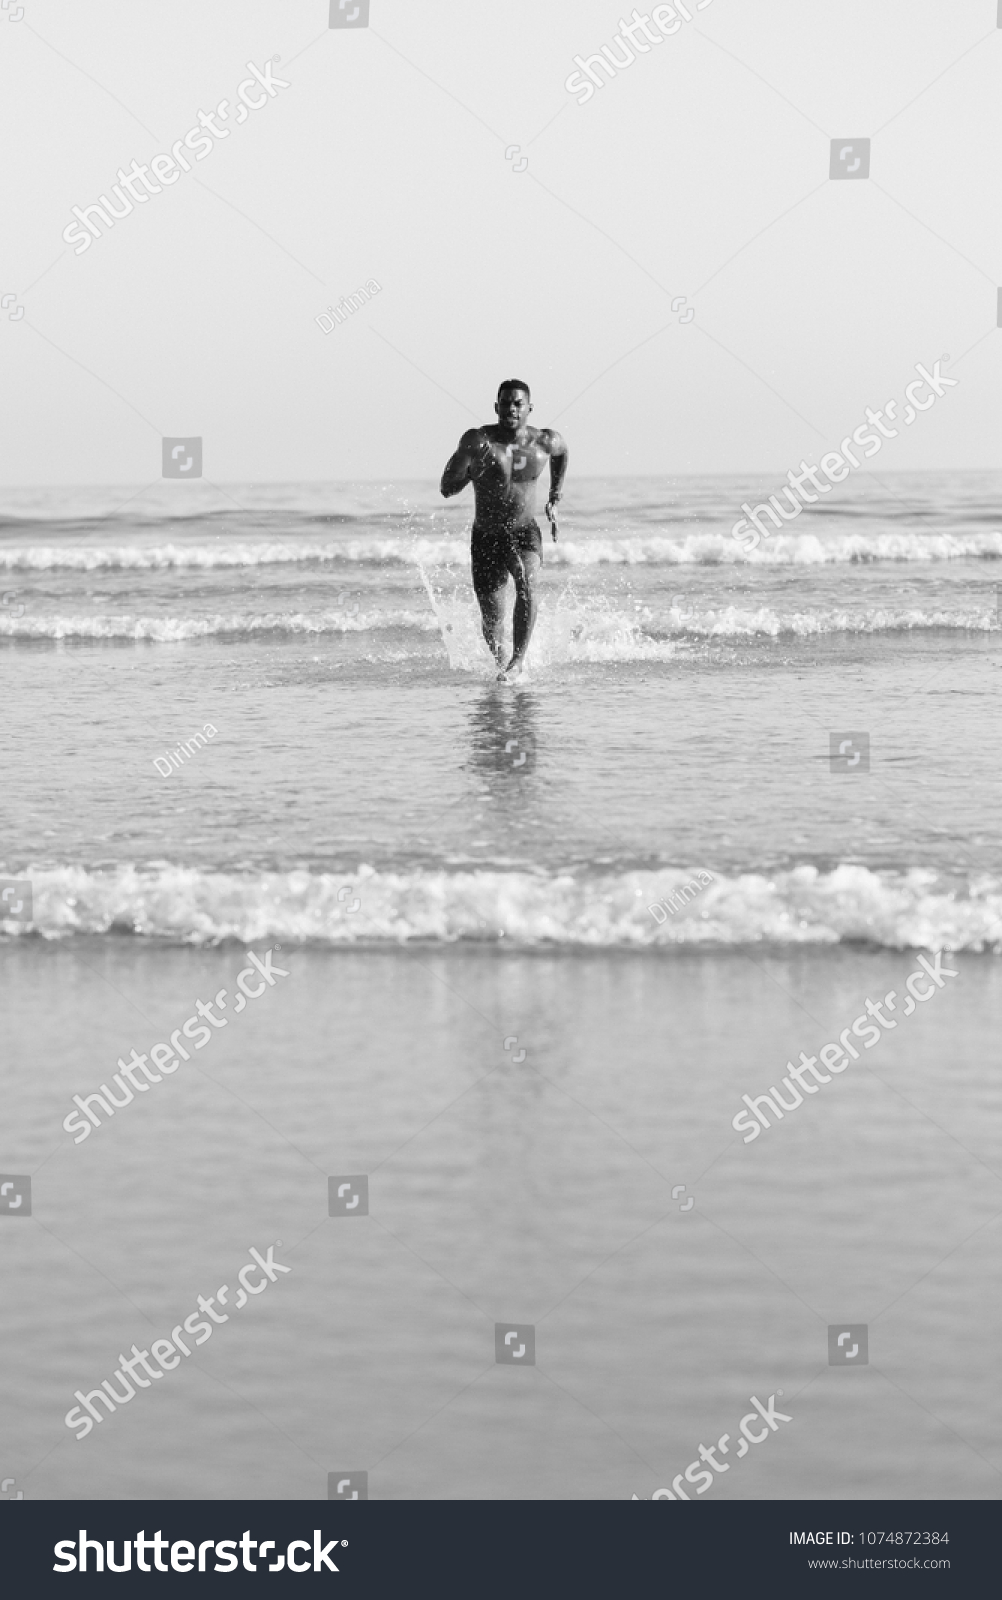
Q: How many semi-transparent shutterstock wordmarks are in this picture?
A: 7